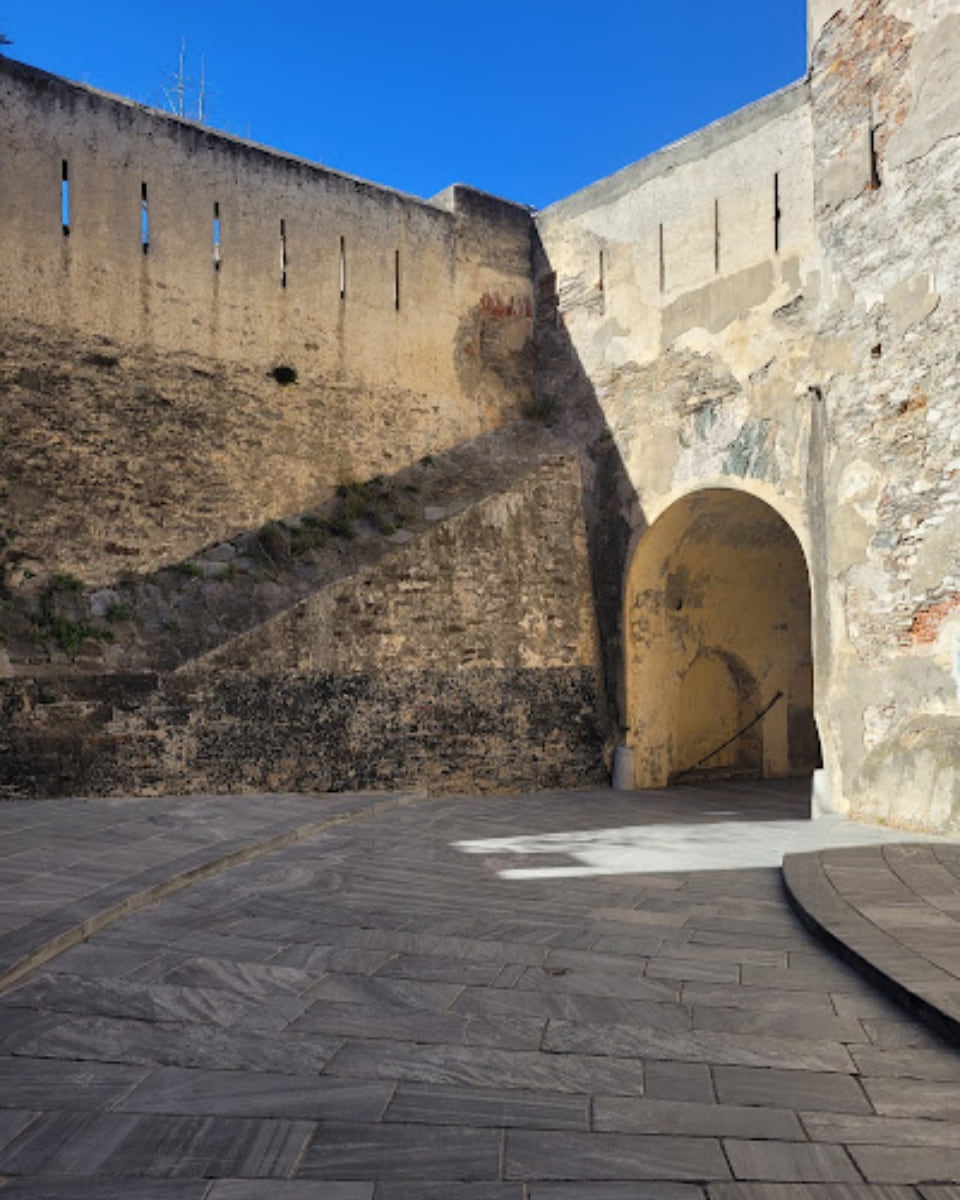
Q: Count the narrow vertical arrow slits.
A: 11